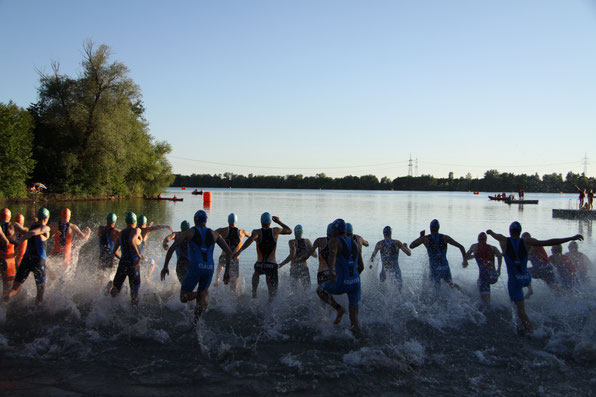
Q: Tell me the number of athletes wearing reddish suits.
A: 7